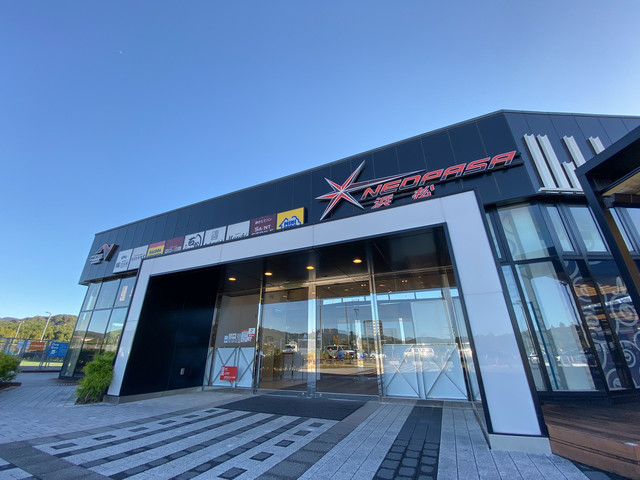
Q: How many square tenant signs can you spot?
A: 9